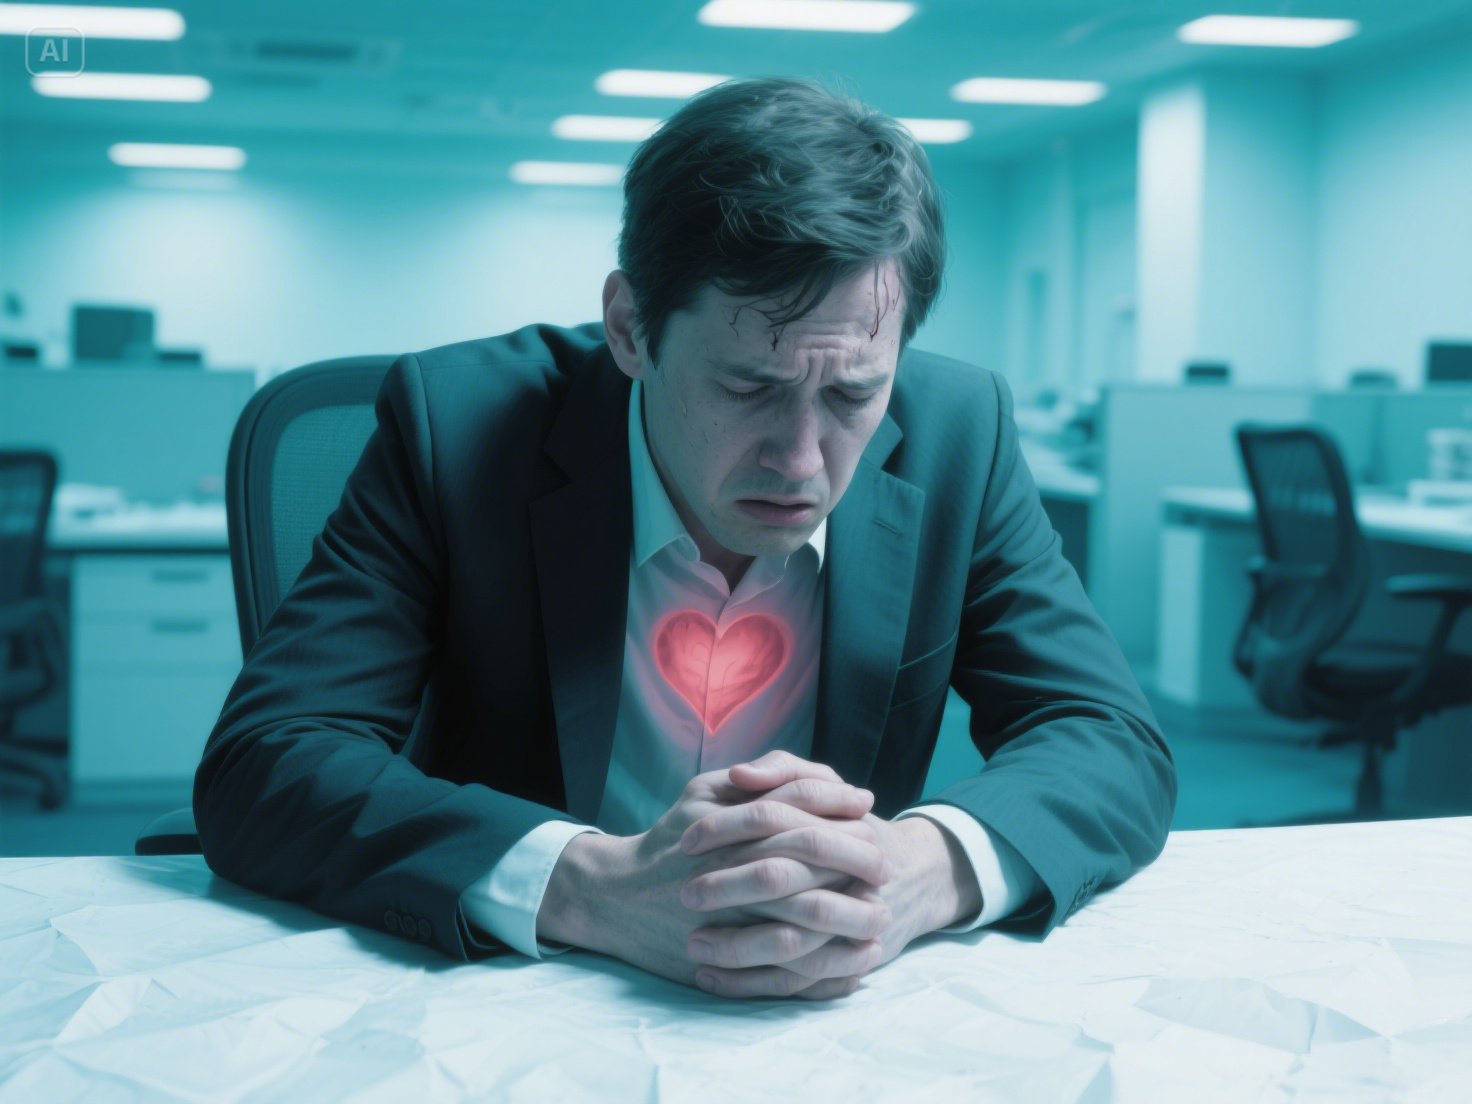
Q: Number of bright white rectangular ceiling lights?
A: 10